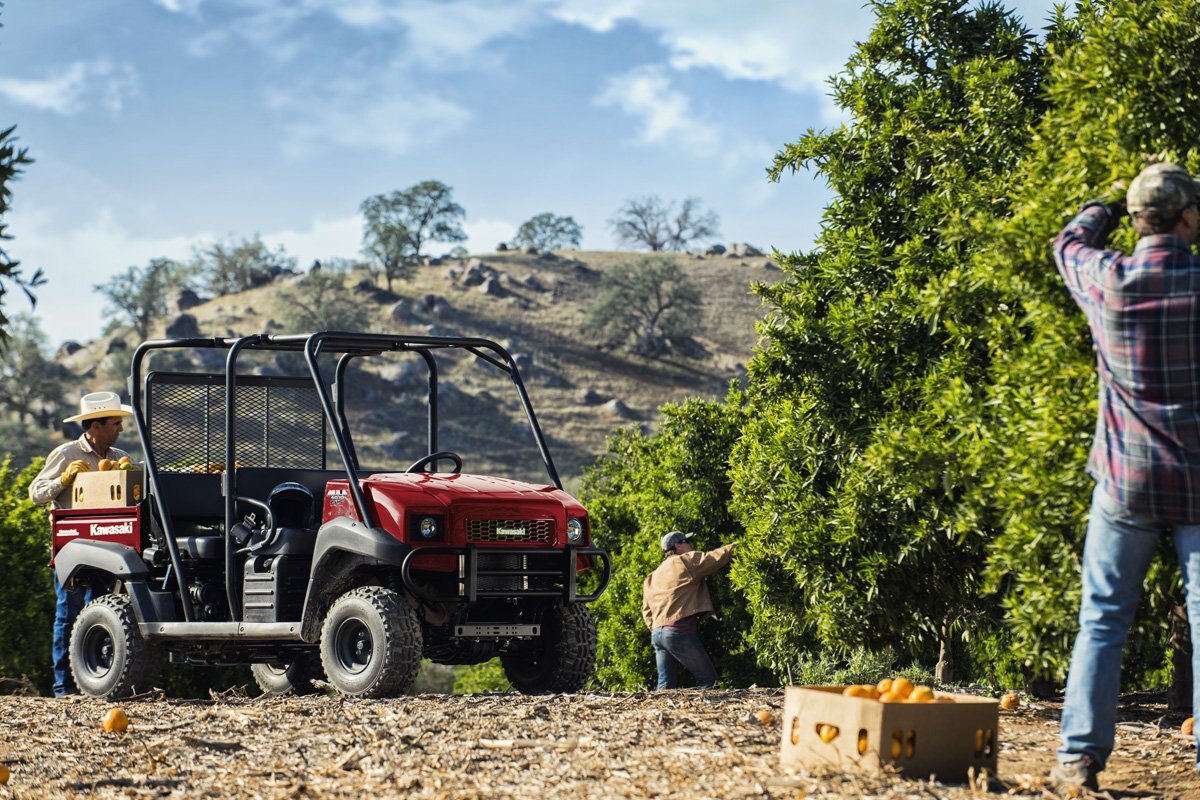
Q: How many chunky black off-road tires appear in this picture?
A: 4